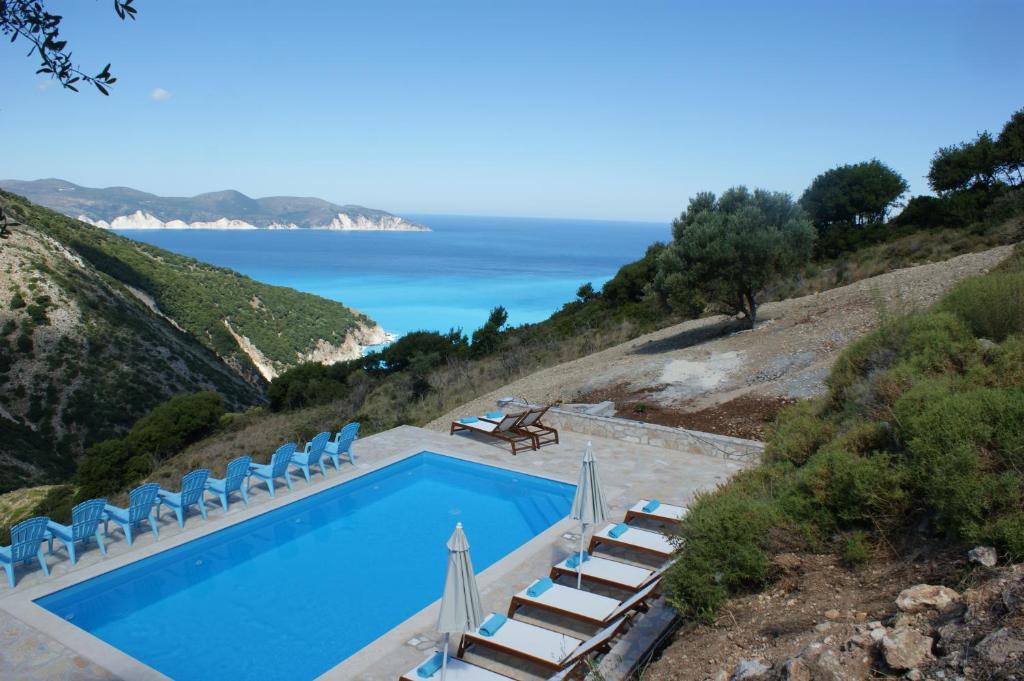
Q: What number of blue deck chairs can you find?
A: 8